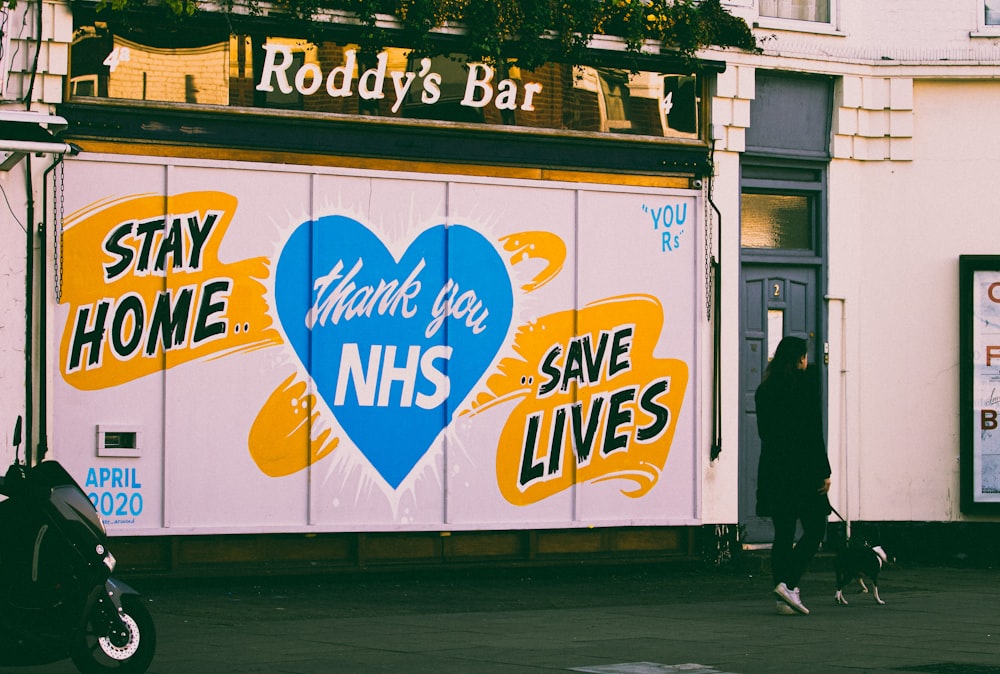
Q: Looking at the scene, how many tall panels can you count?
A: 5